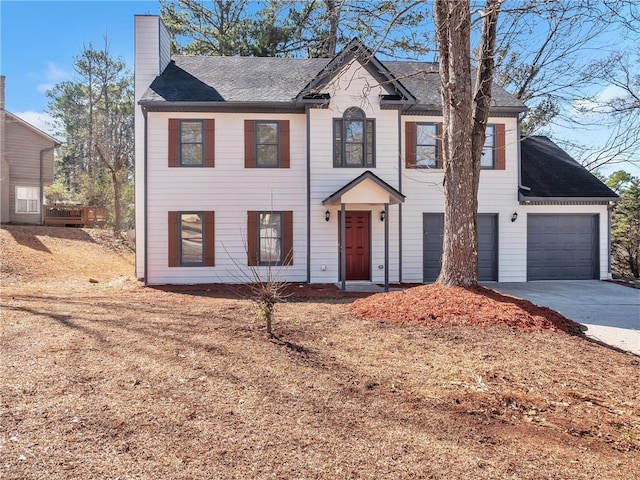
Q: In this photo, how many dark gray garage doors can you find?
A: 2